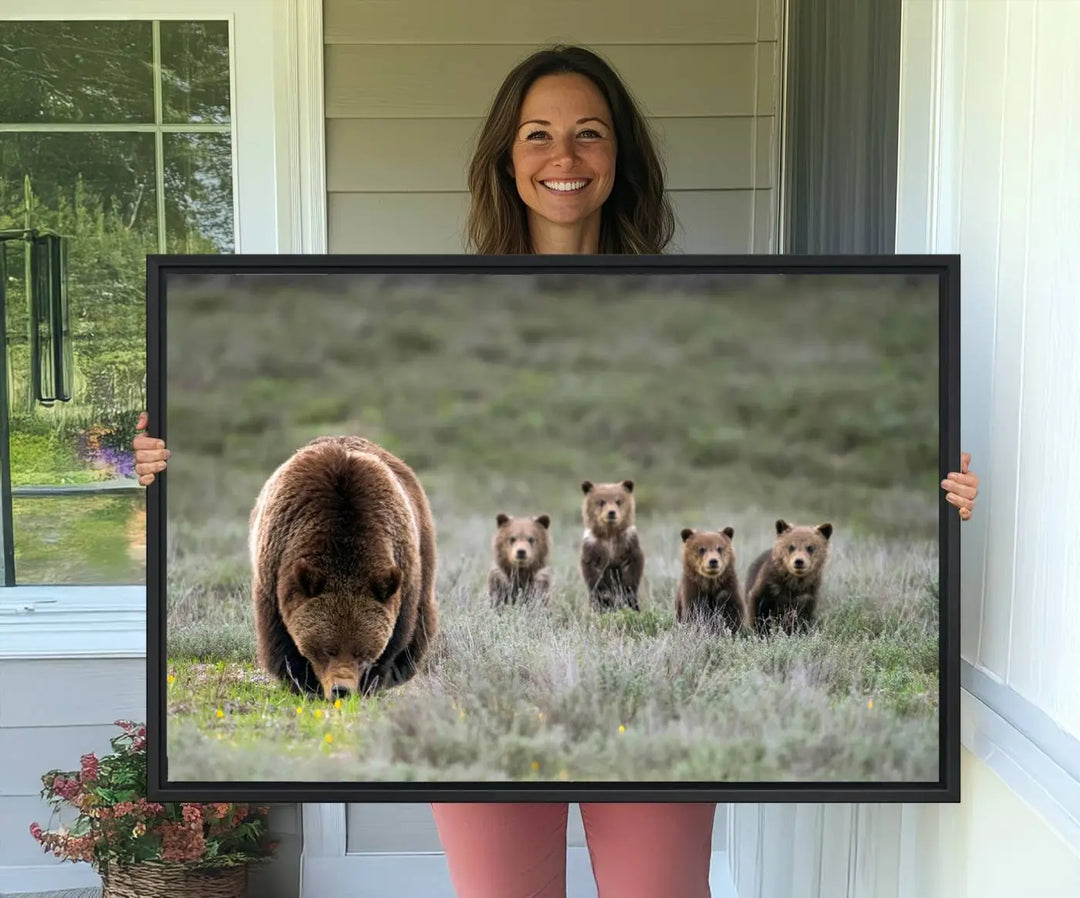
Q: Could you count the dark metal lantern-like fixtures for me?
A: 1